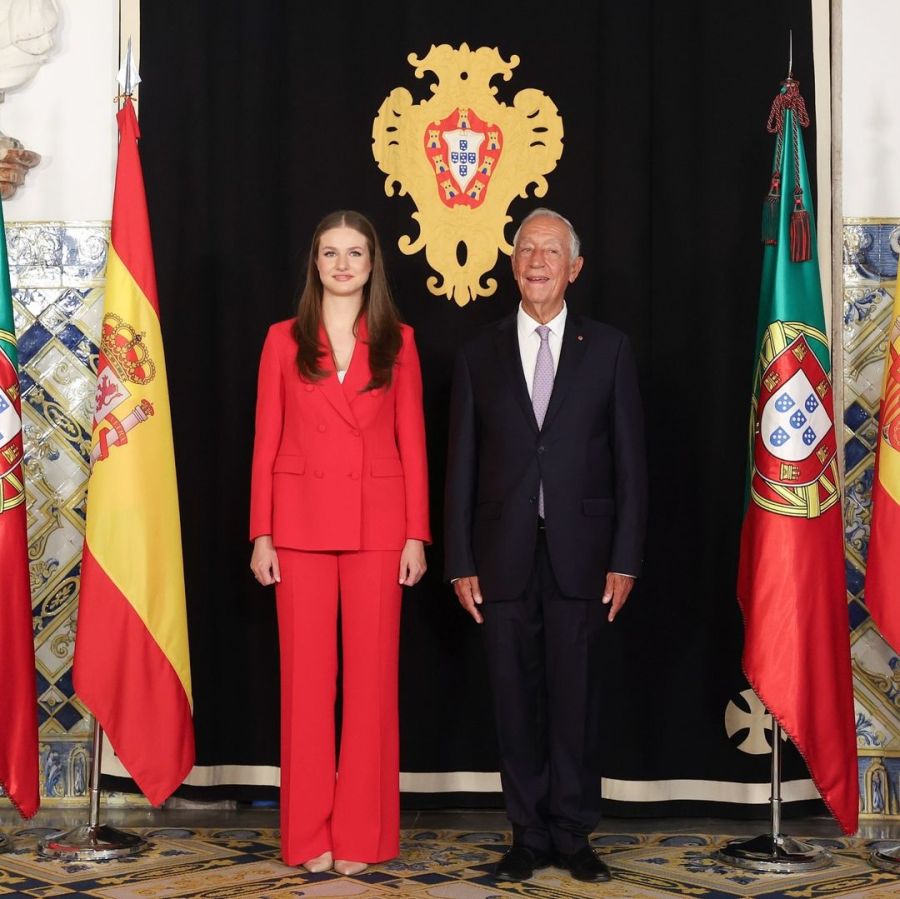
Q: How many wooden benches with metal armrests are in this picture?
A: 0